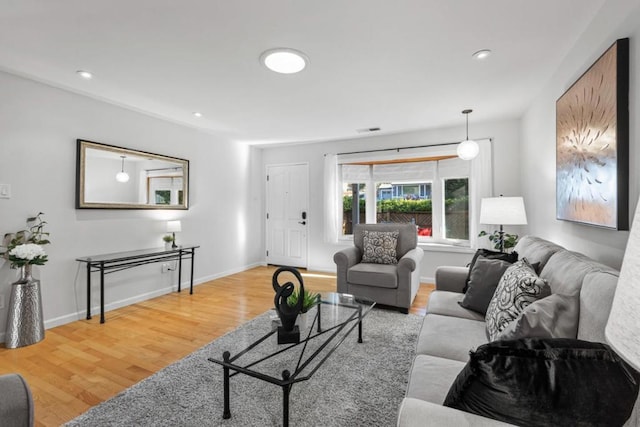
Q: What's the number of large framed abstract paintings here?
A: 1